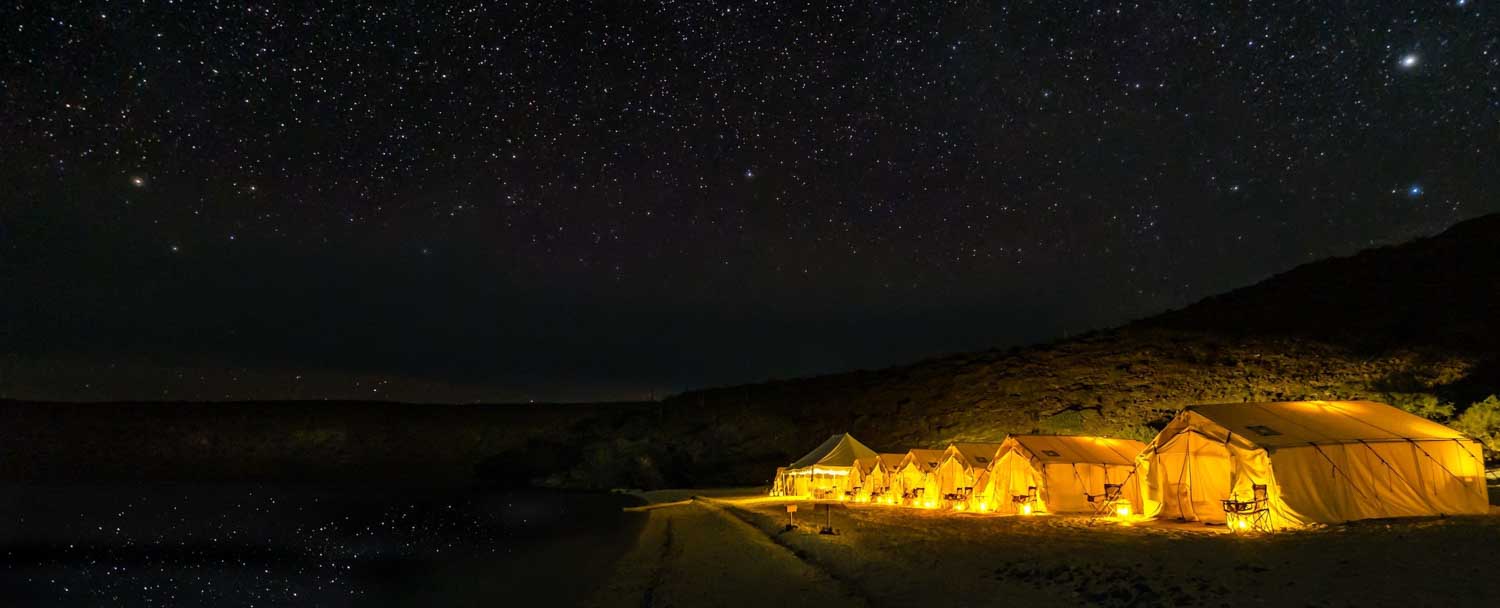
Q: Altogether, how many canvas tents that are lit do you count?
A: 7